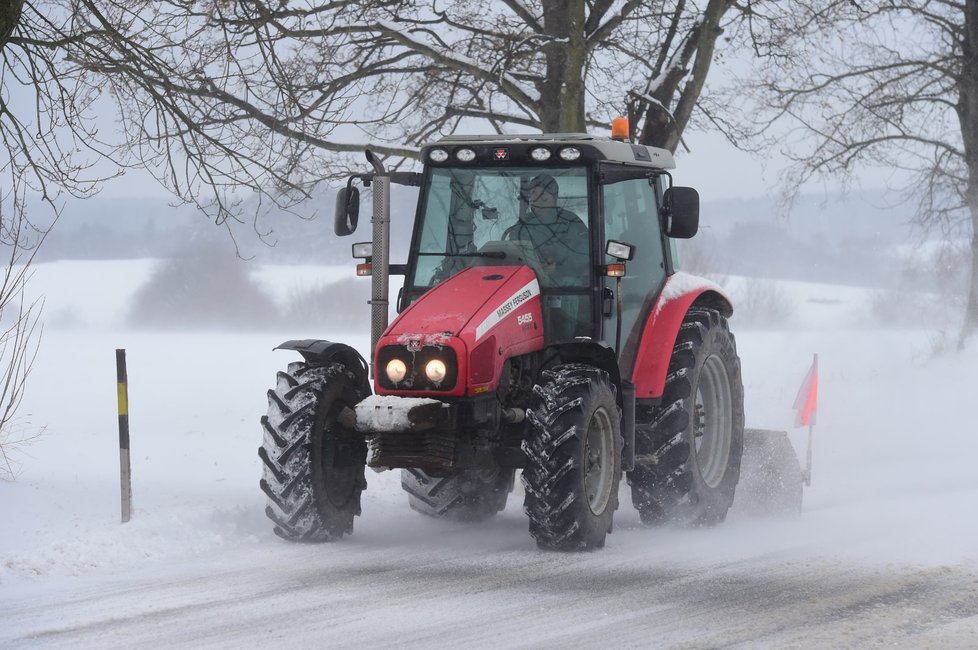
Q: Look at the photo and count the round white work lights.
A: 4